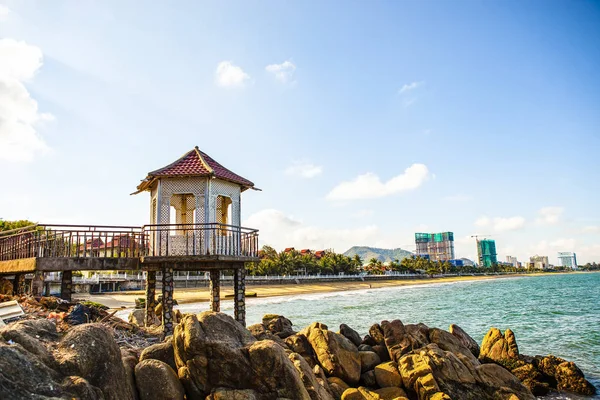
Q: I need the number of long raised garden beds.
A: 0